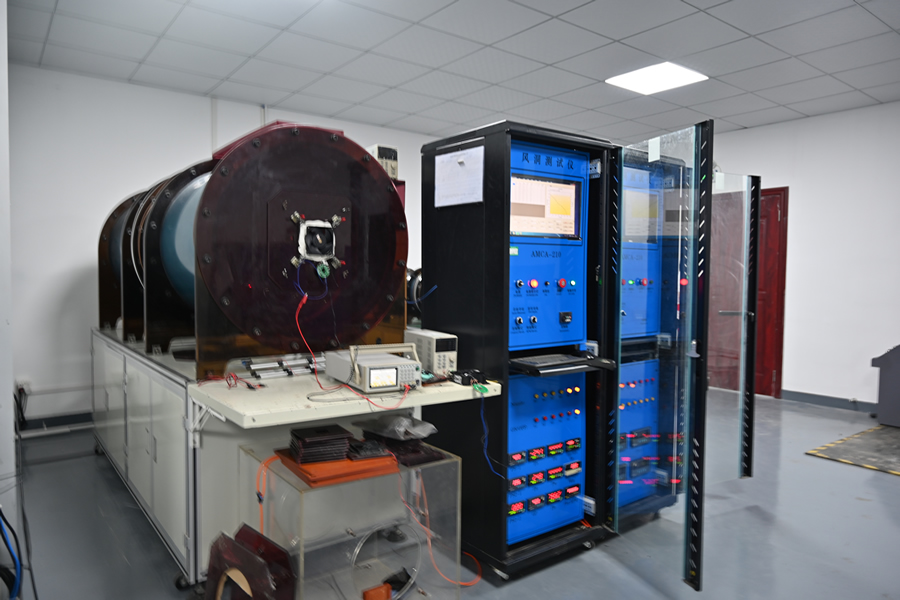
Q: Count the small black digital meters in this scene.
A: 12